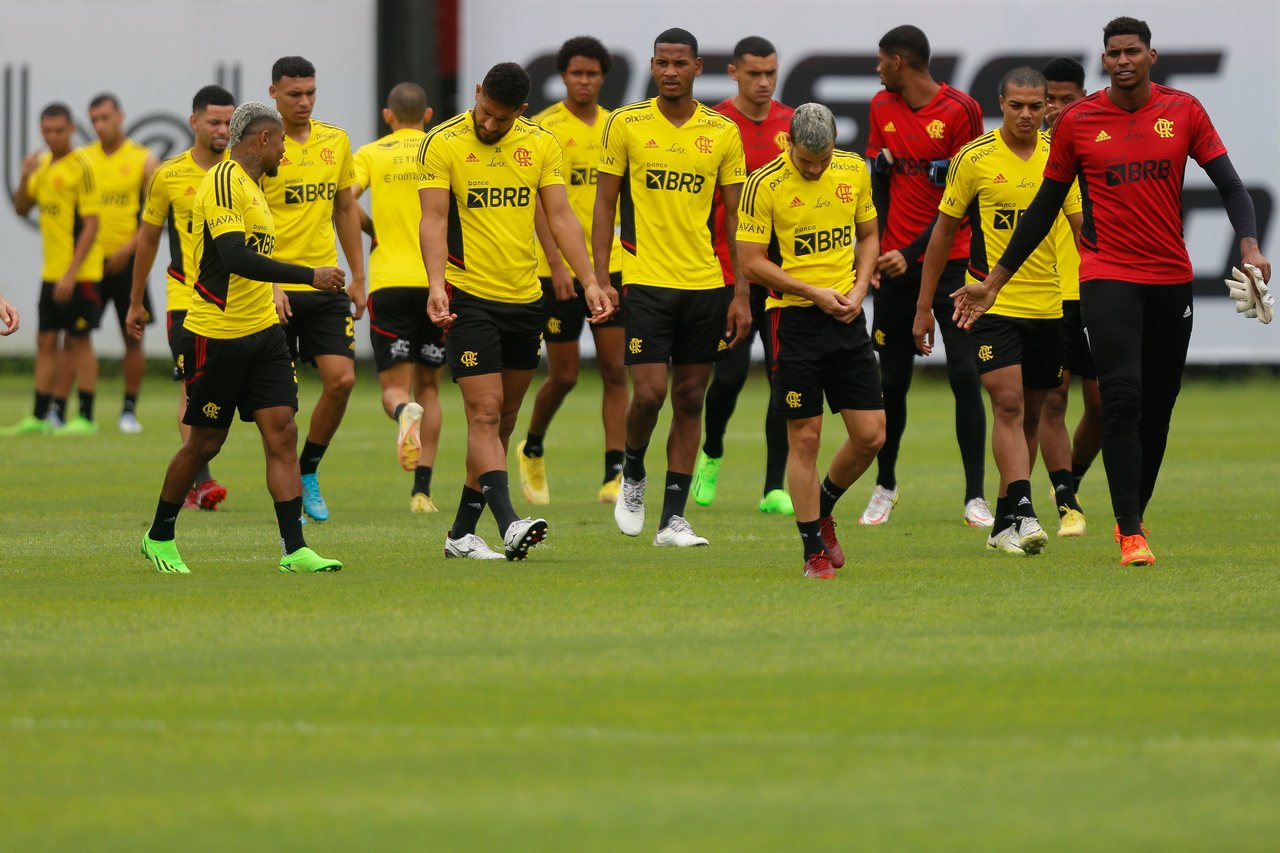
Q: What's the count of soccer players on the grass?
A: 15